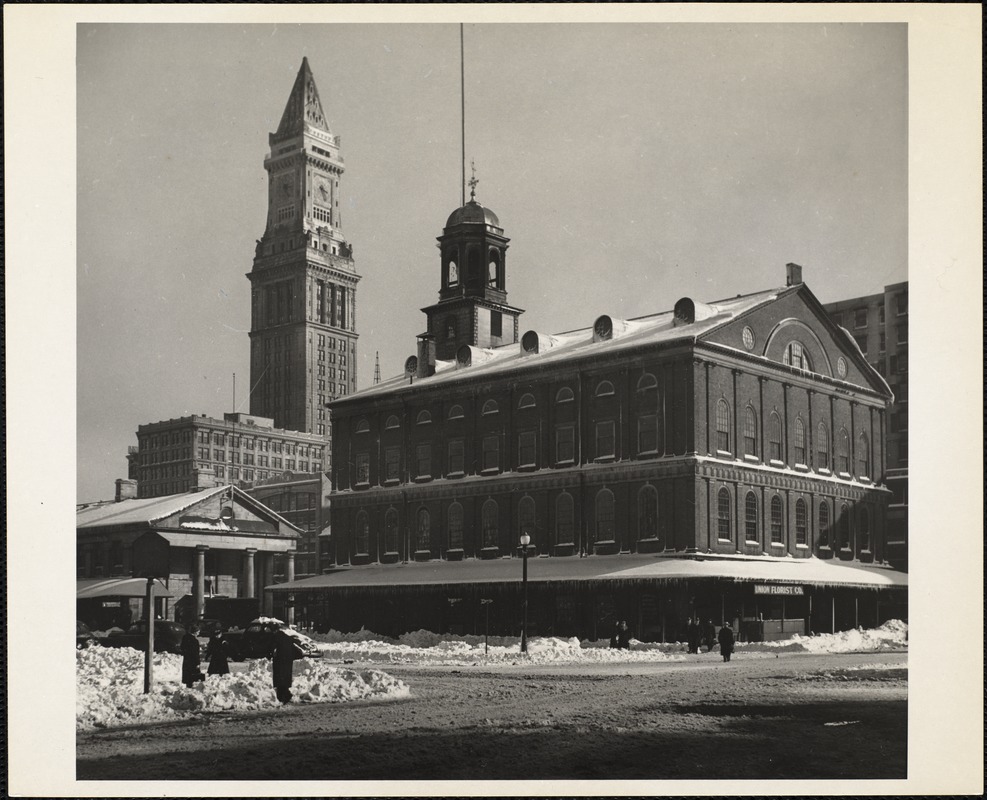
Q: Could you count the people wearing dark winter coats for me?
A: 9